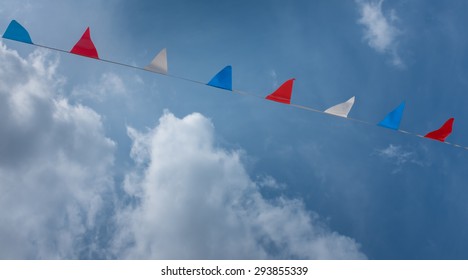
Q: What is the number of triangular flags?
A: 8